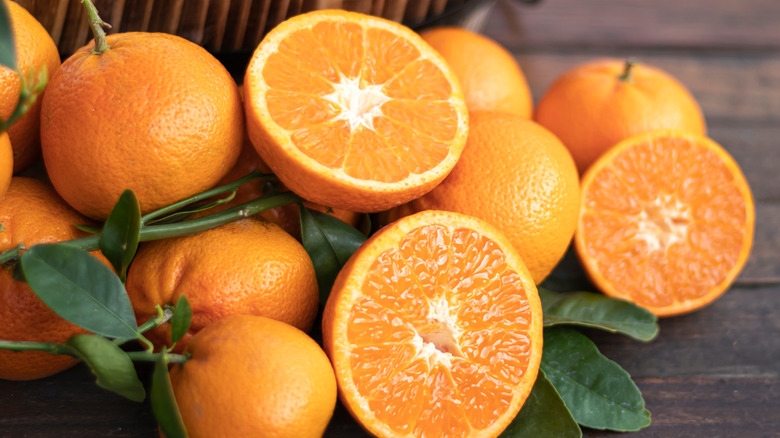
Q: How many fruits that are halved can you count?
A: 3